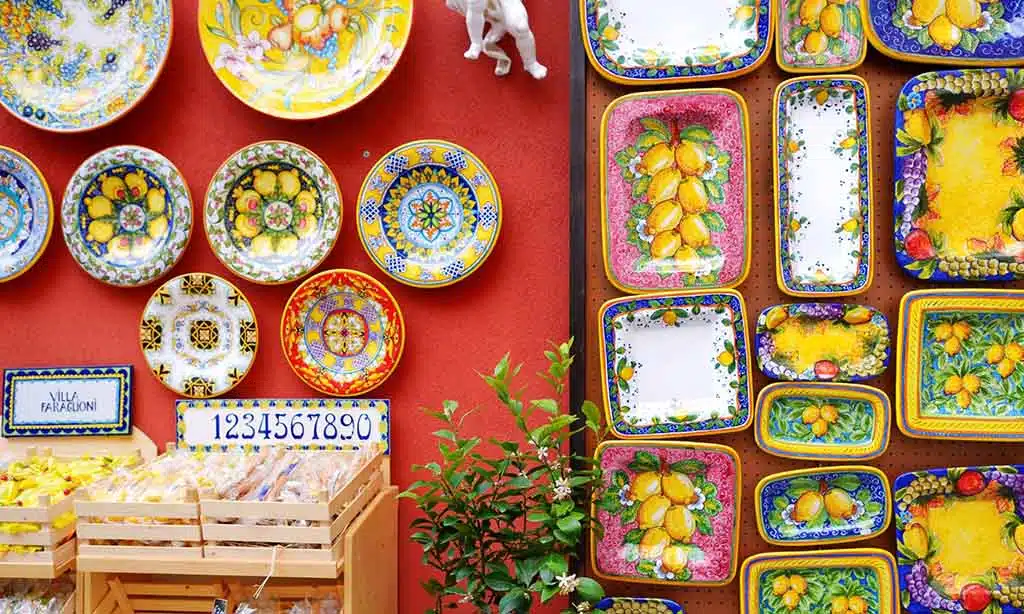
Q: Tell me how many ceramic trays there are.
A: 15